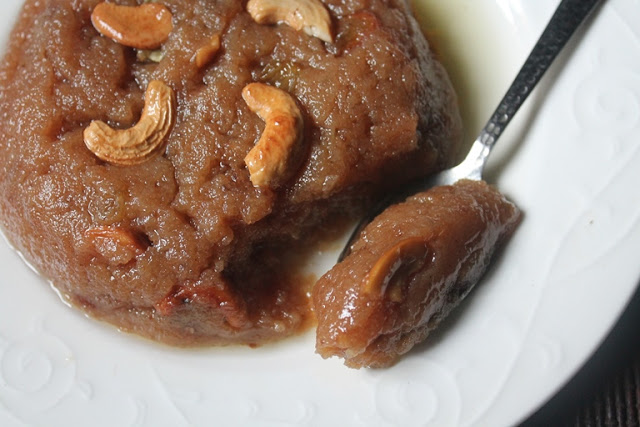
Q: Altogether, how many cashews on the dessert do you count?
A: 4